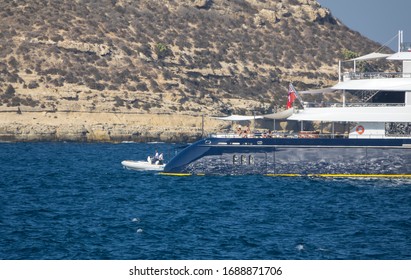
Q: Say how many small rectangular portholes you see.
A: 3